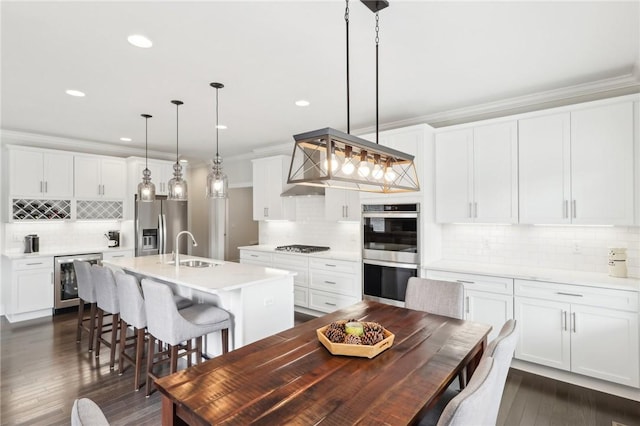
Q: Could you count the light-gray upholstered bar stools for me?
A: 4